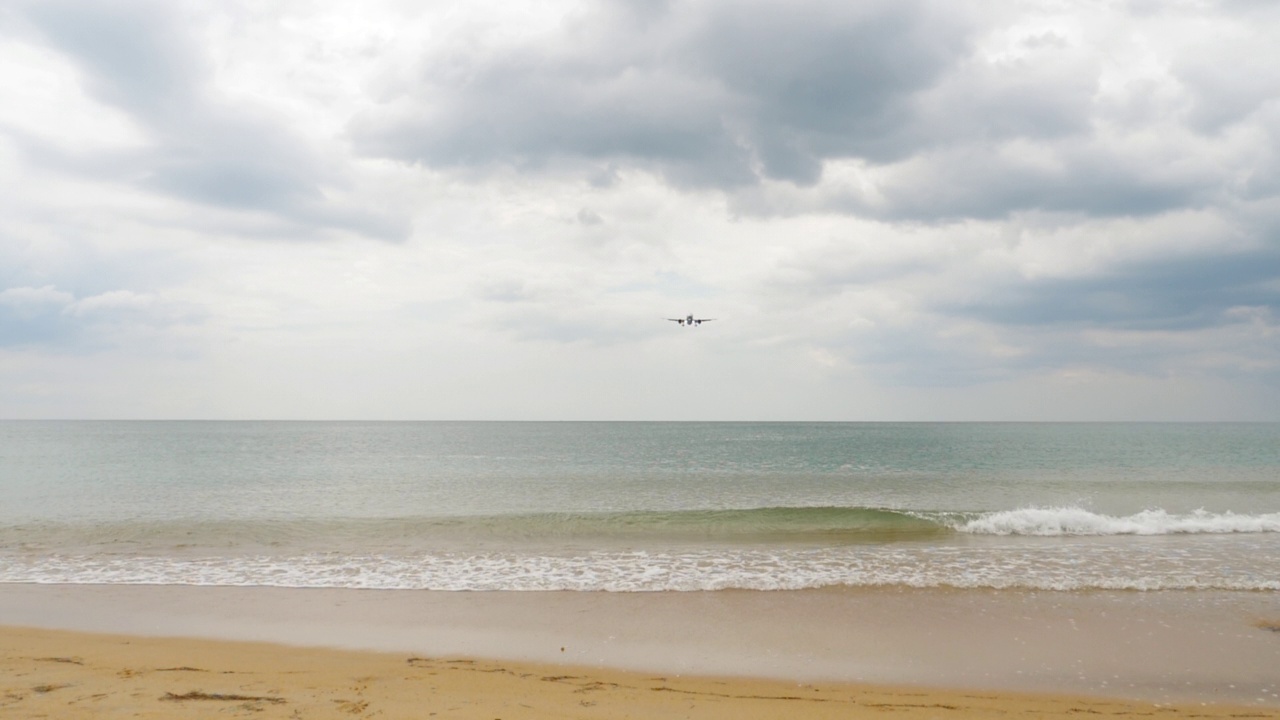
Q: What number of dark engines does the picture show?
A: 2